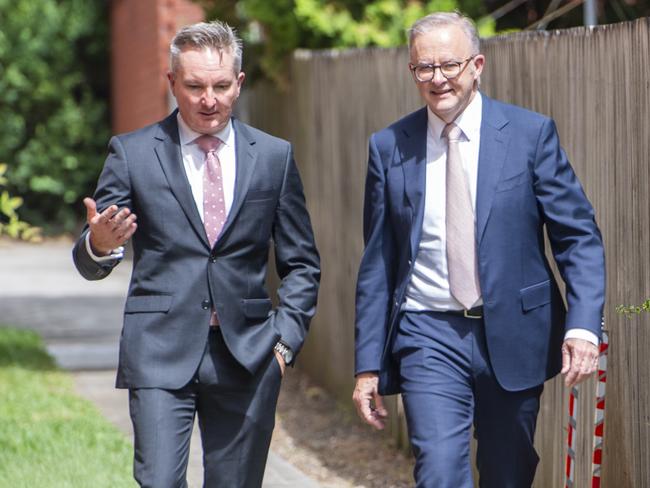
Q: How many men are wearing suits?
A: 2